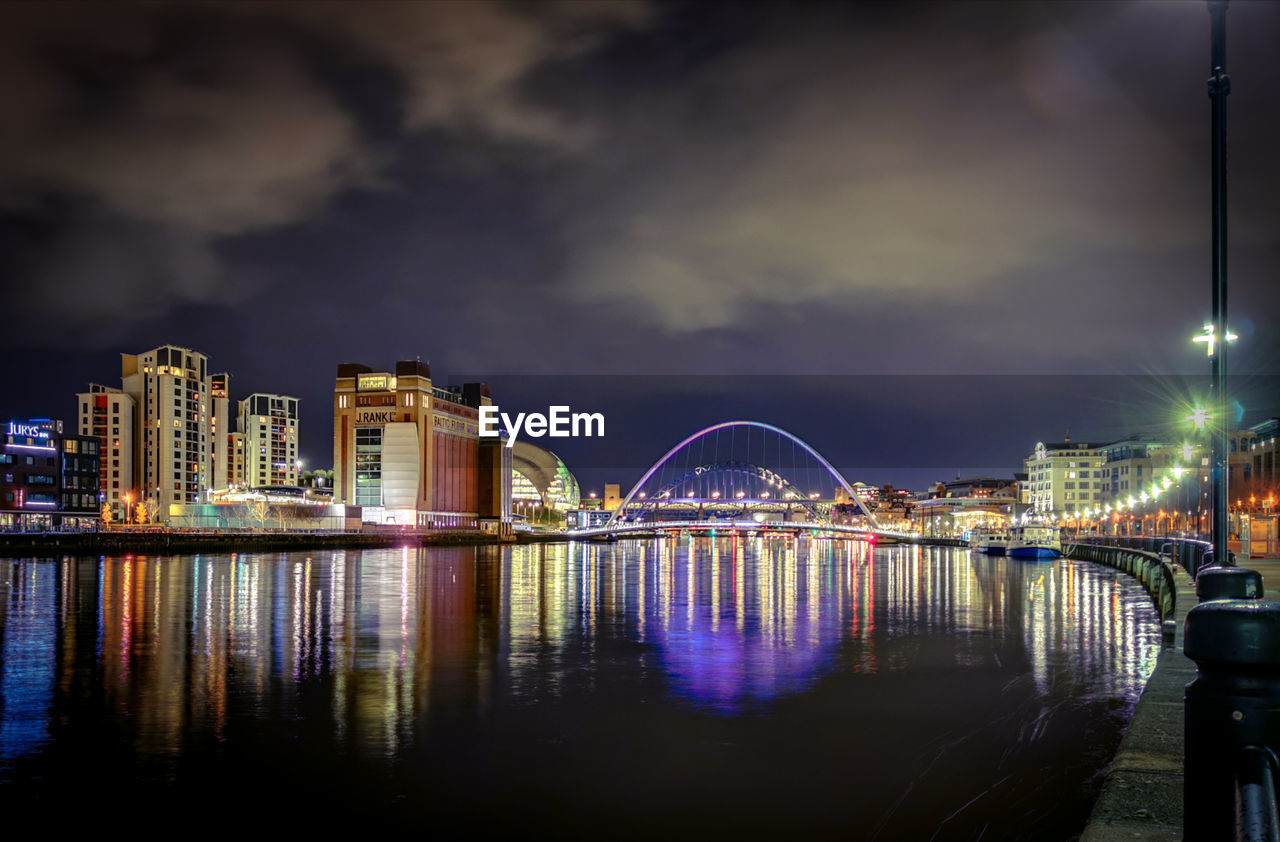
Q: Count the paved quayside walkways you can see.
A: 1